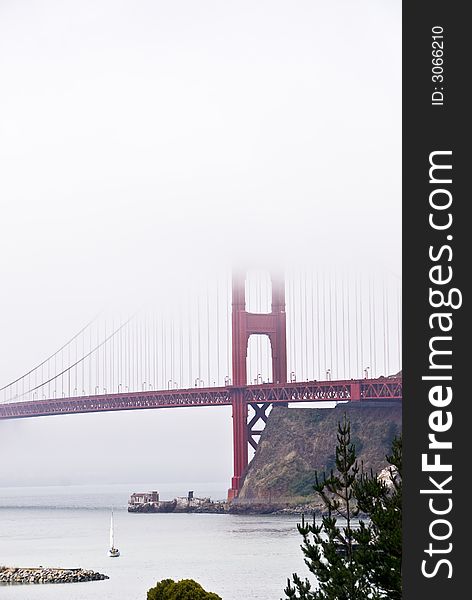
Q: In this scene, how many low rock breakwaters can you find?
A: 1